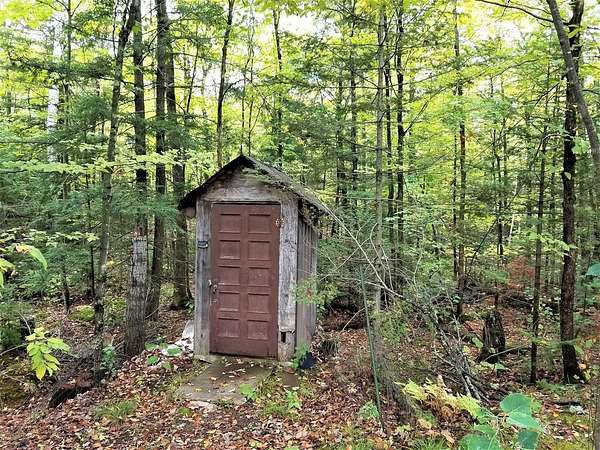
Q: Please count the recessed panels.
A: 10